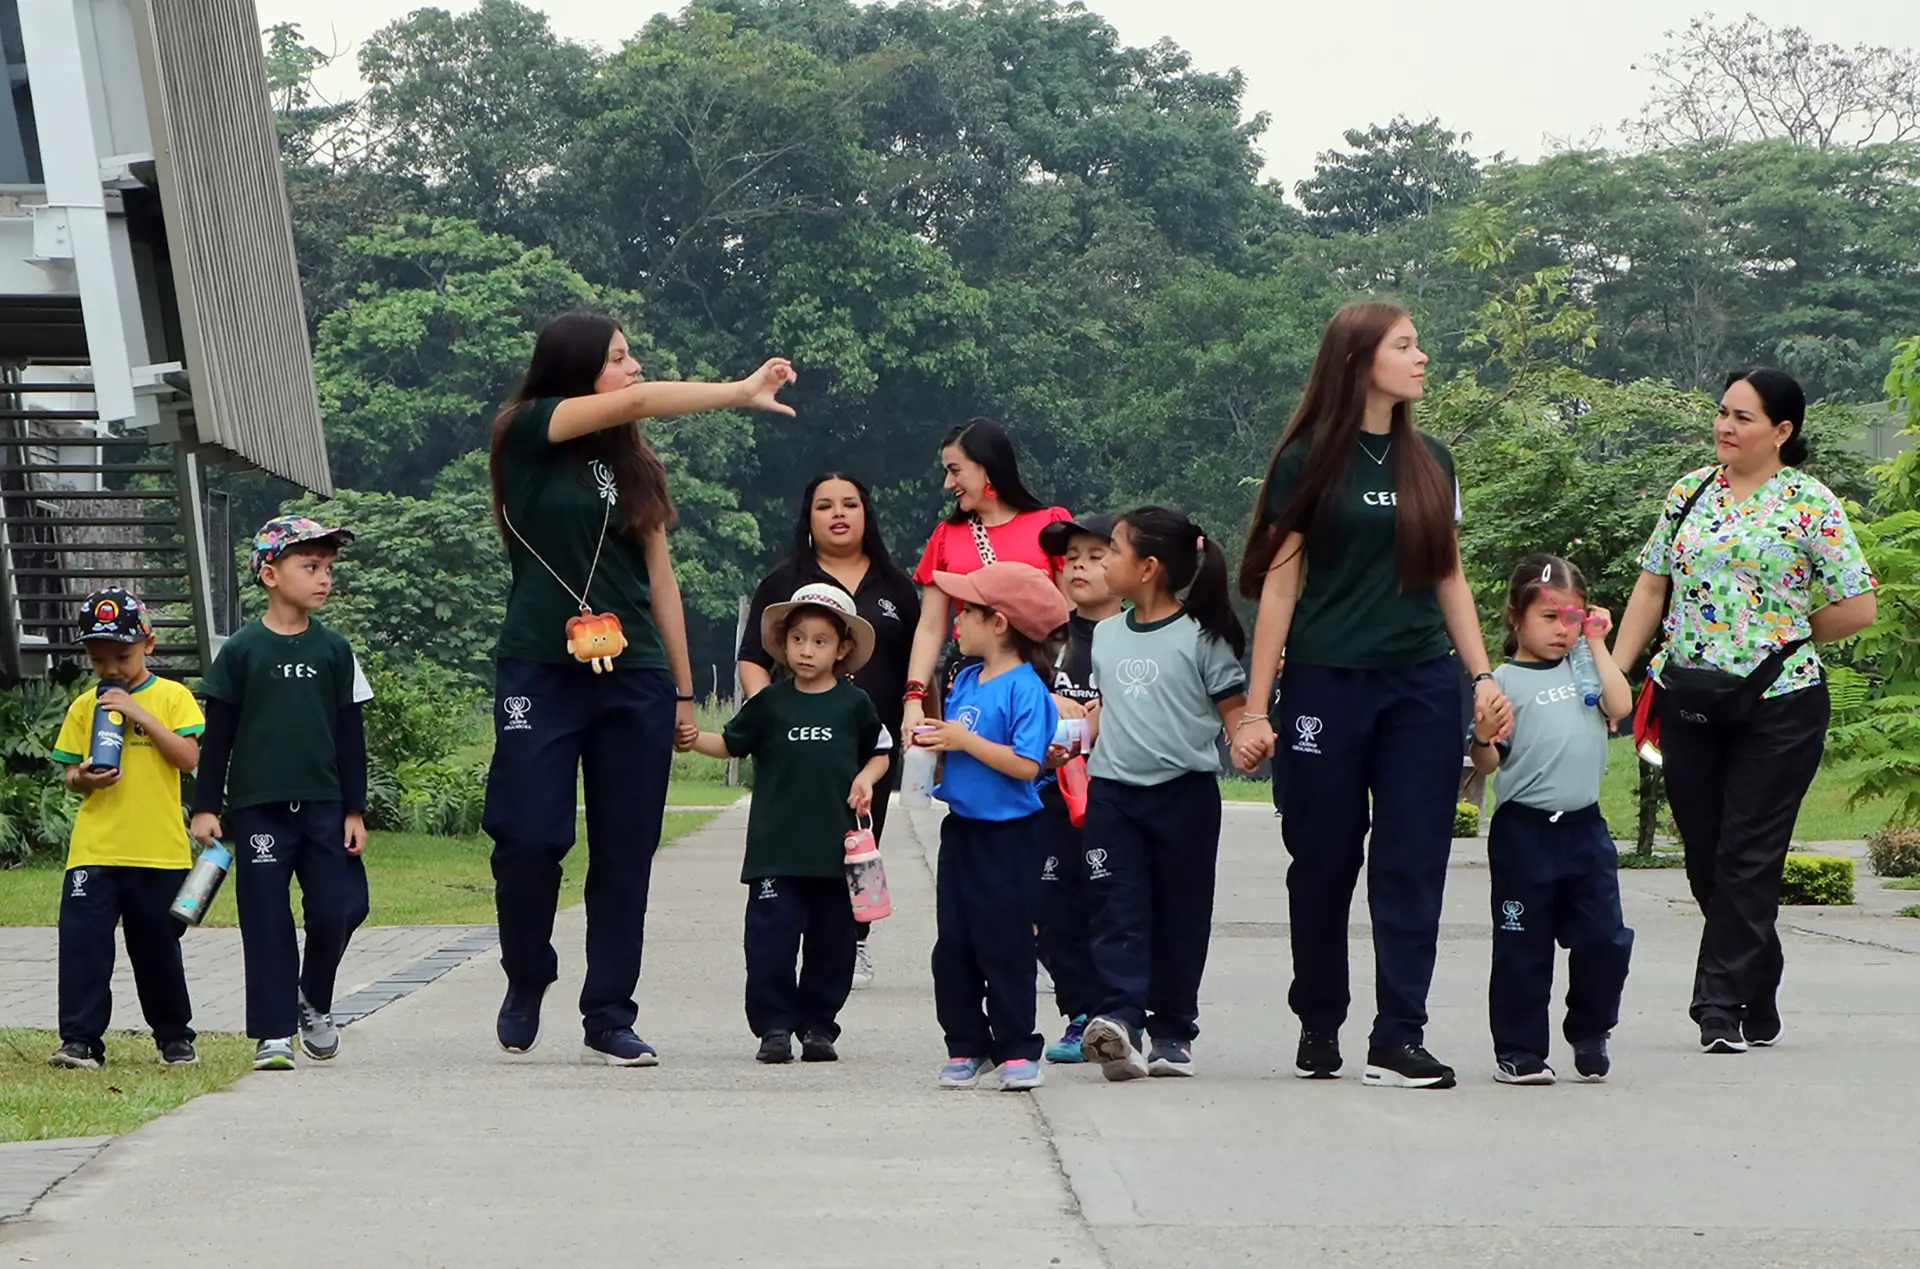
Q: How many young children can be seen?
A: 7